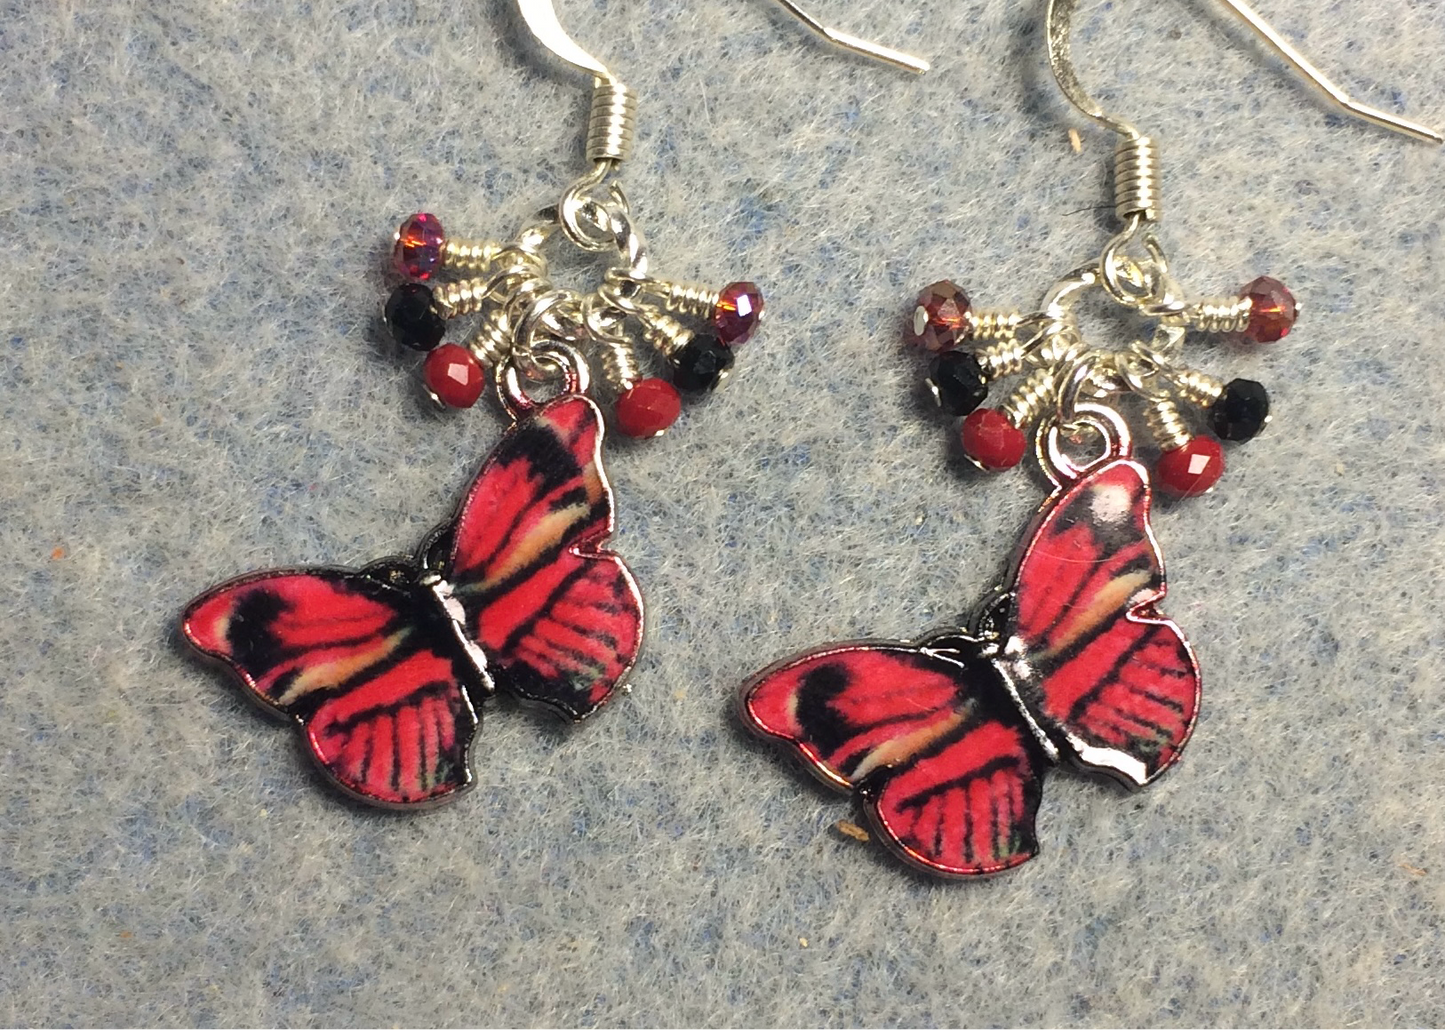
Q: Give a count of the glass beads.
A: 12